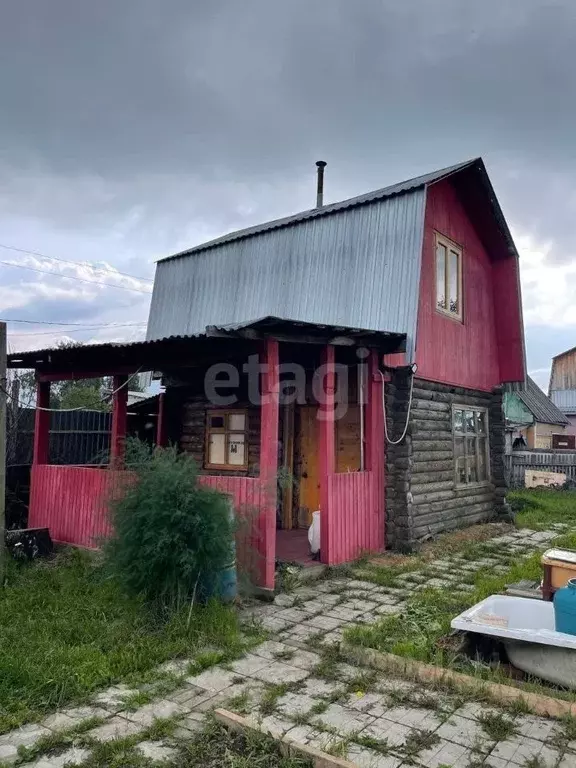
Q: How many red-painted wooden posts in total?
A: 6